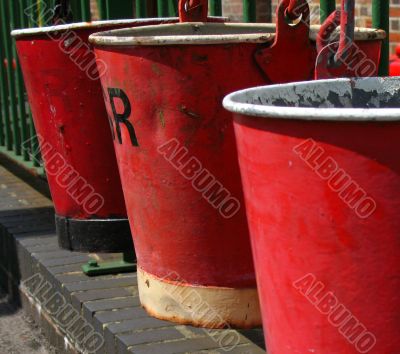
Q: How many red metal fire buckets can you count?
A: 3